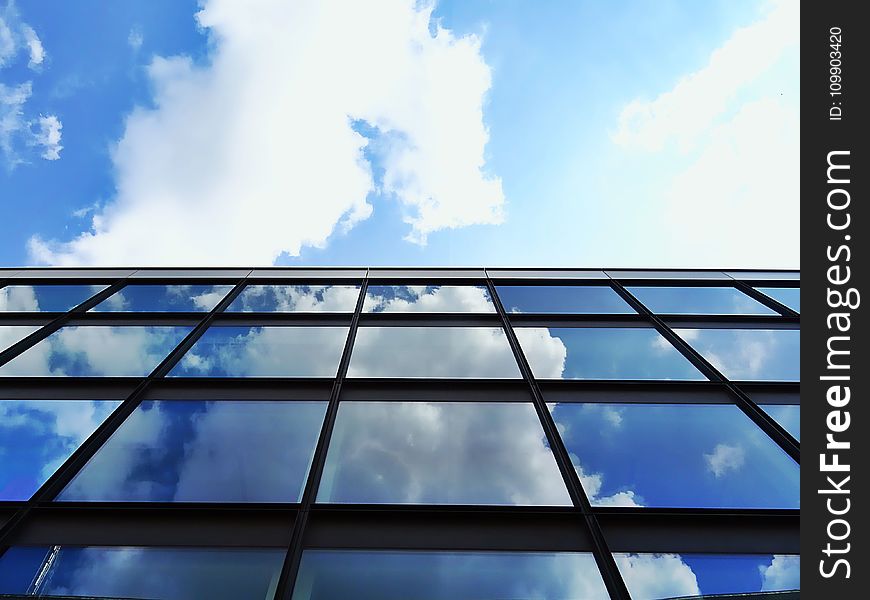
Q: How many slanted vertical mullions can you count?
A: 6